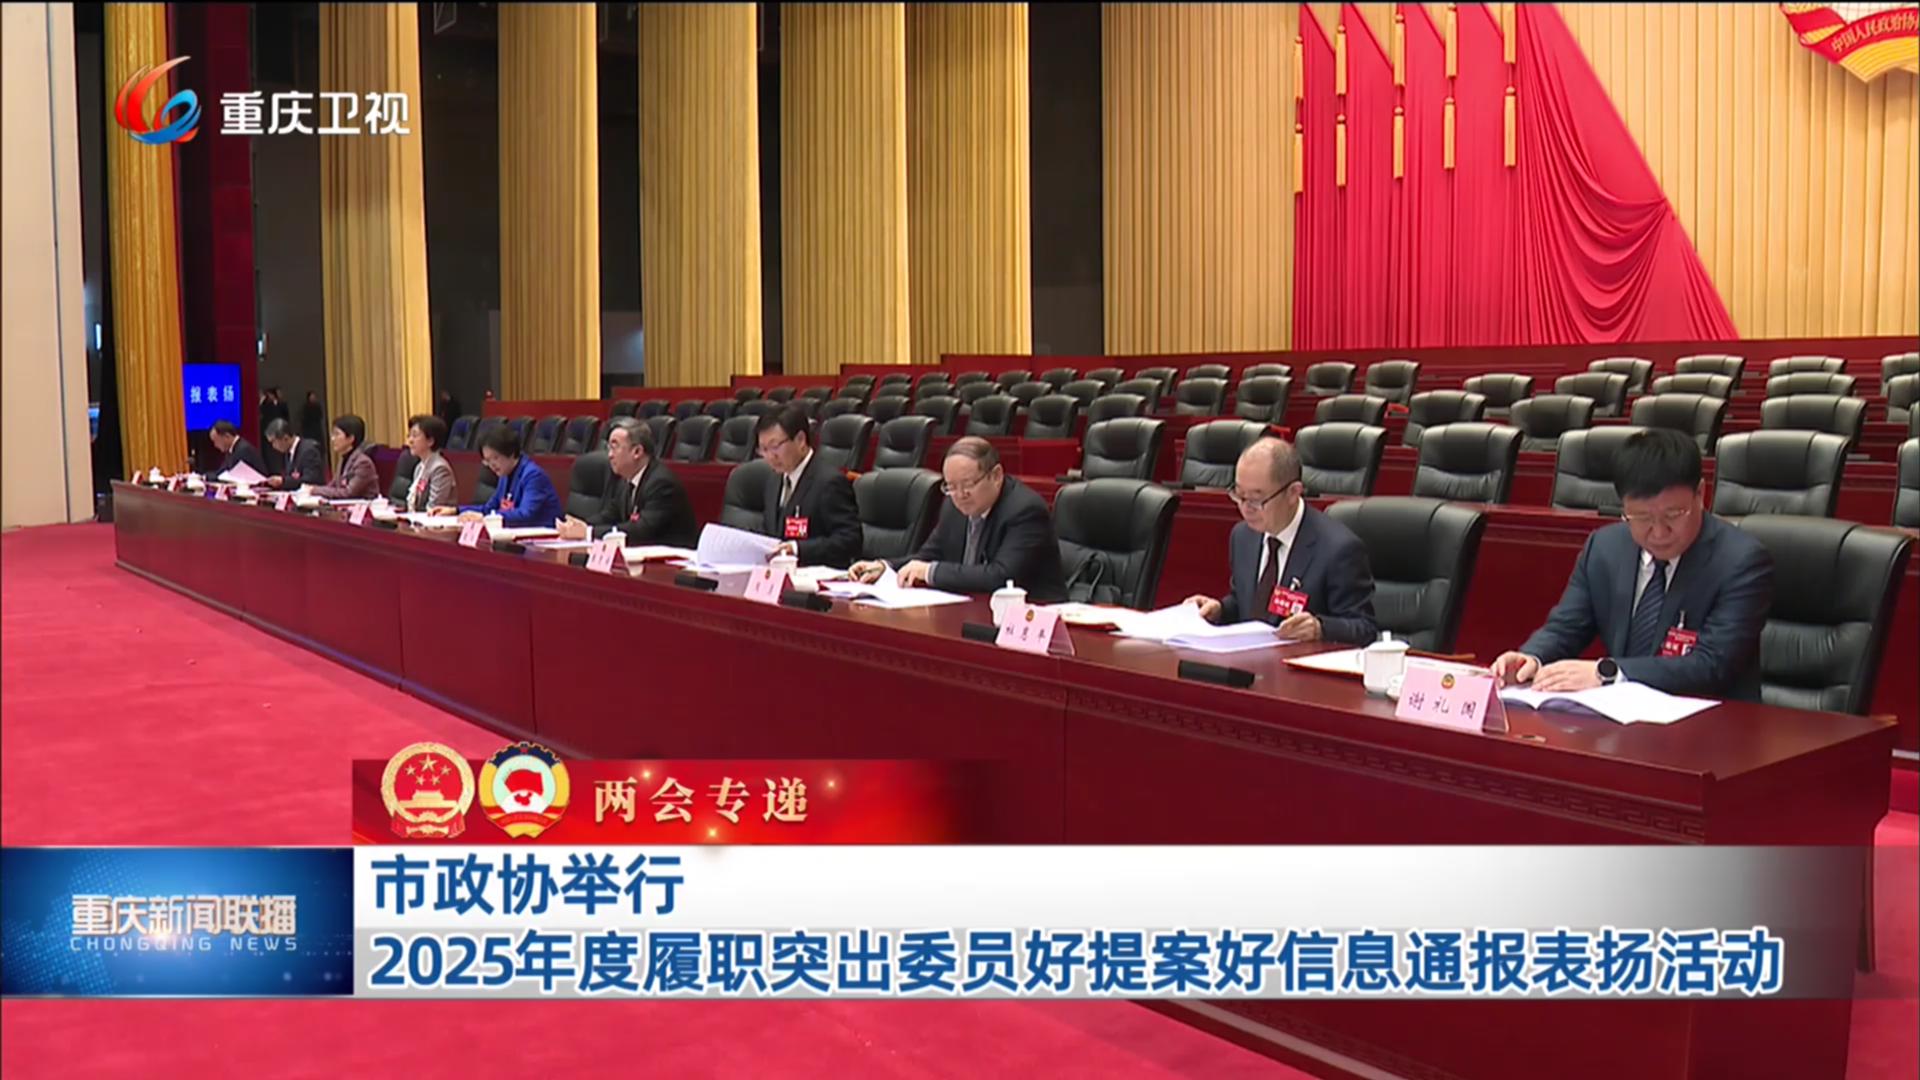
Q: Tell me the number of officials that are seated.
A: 10